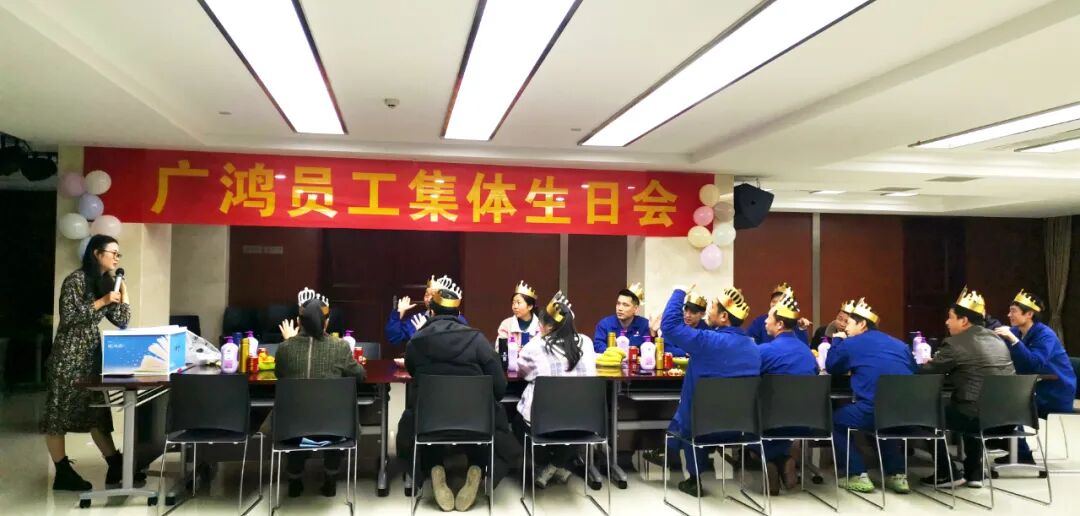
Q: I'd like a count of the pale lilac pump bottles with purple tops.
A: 9